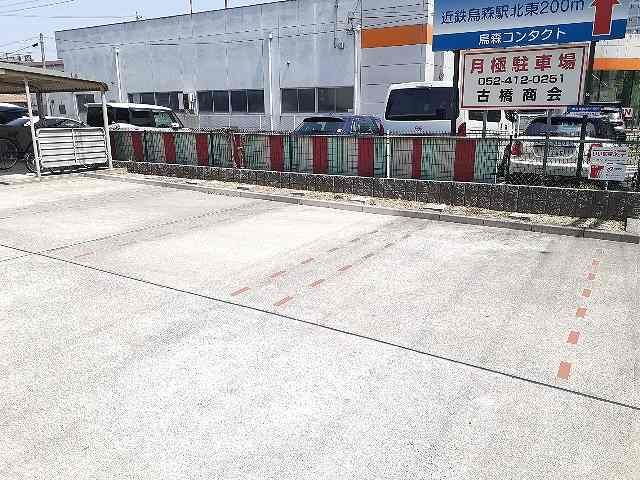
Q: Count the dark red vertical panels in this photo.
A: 9